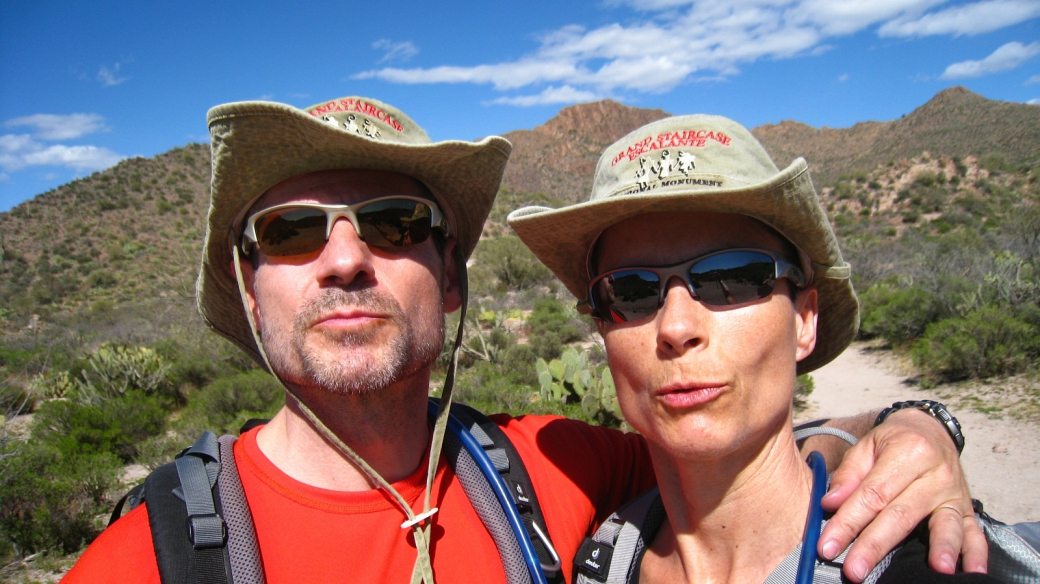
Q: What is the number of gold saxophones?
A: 0